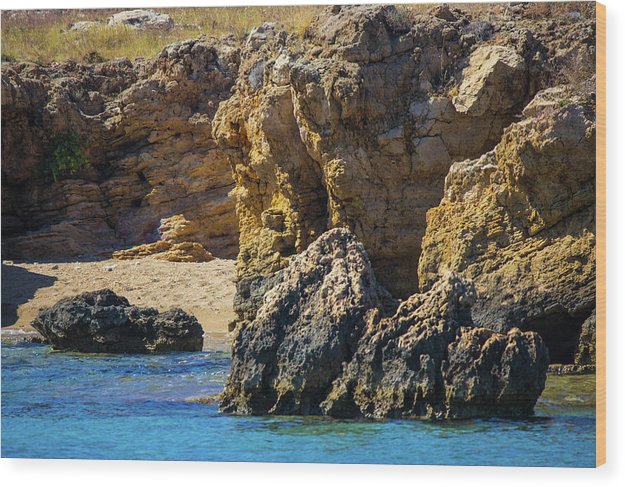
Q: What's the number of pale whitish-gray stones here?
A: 2